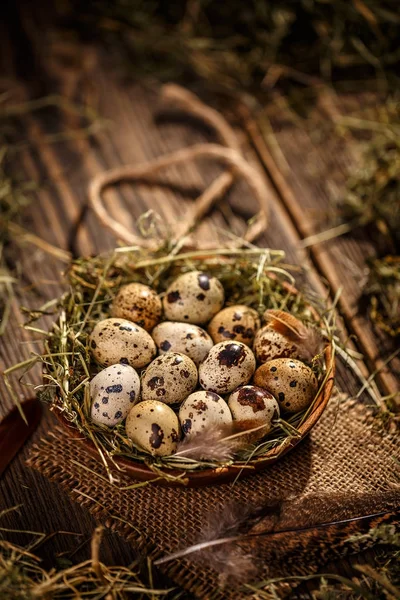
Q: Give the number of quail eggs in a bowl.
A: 13